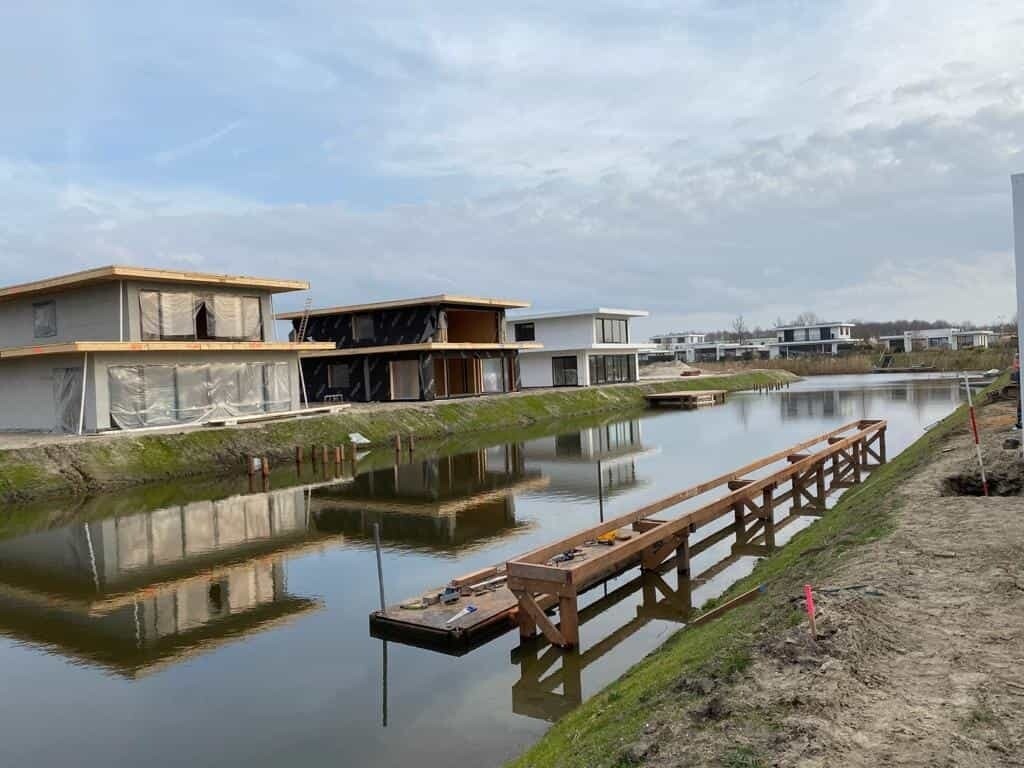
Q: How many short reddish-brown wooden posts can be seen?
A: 10